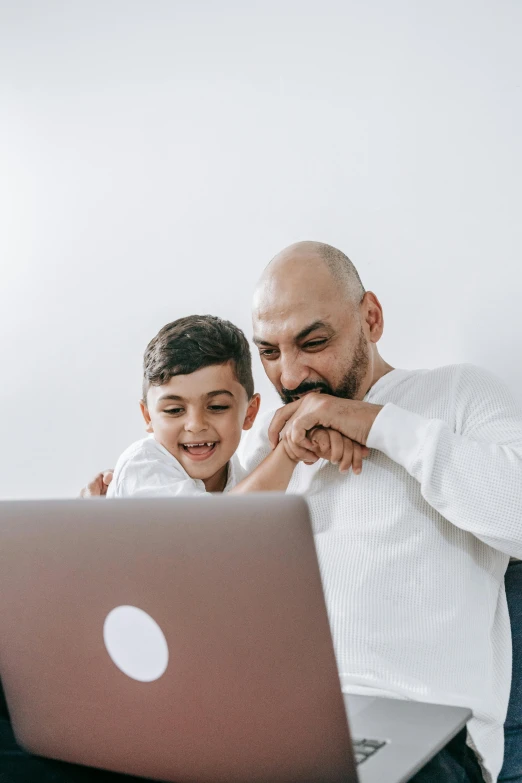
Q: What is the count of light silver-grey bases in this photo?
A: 1